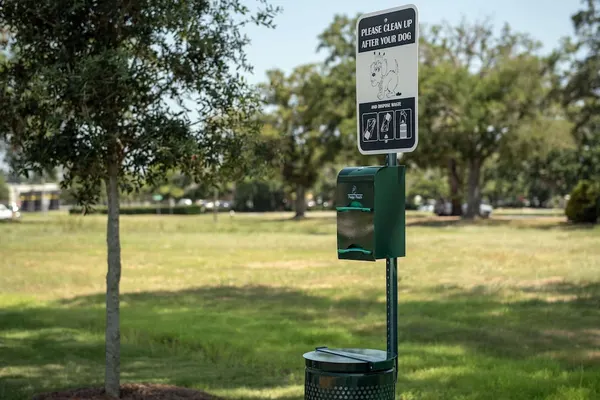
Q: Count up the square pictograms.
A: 3